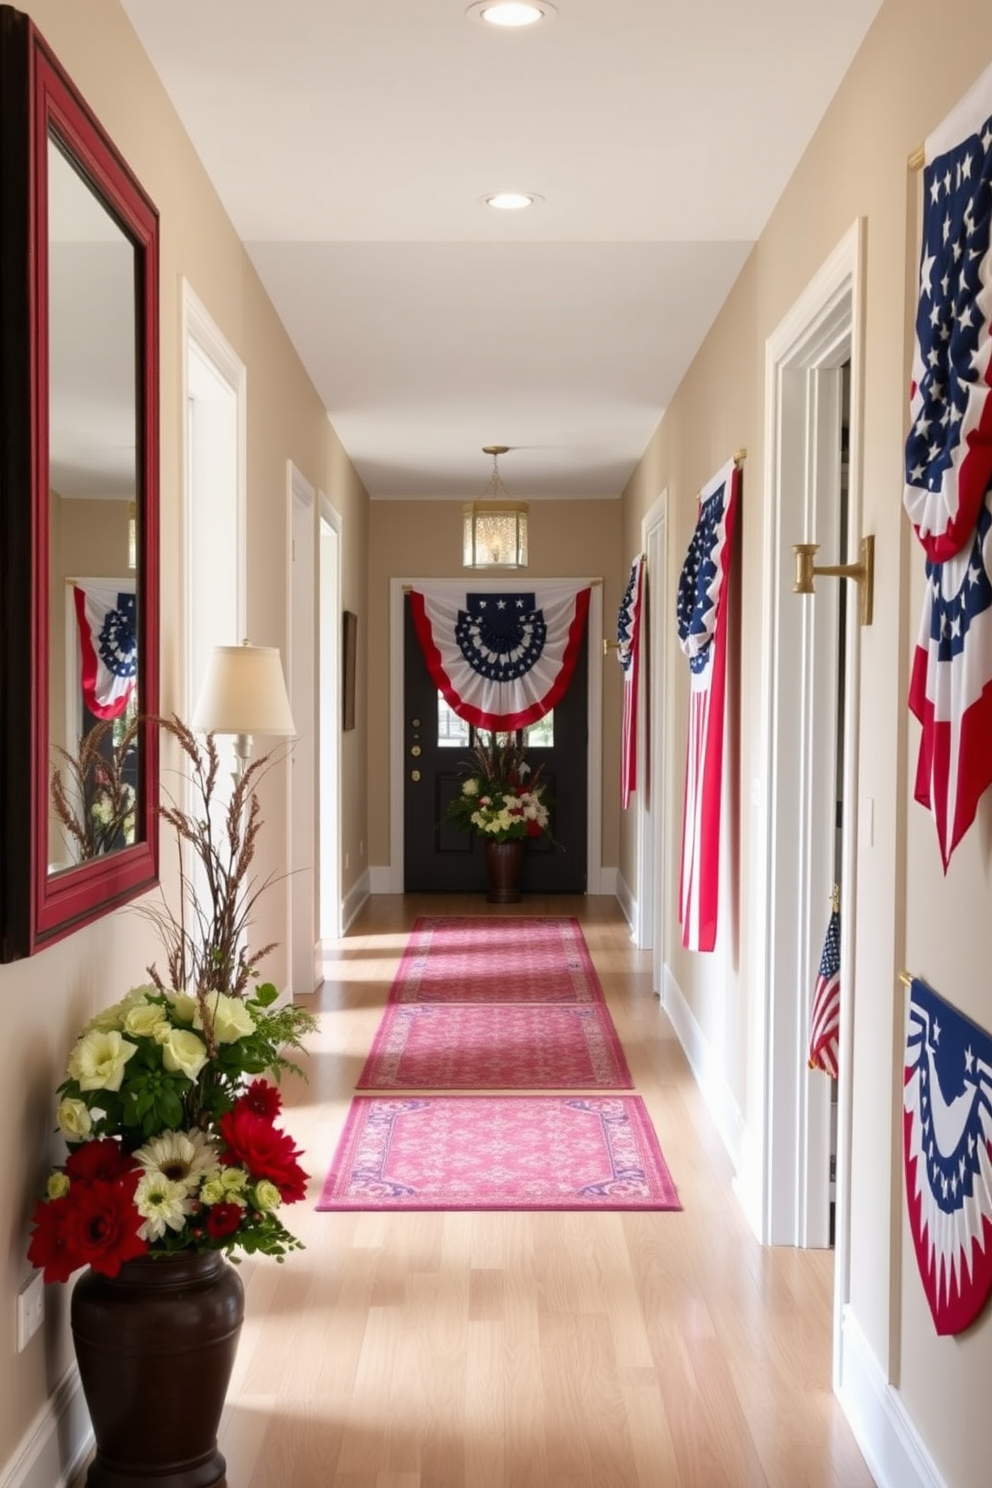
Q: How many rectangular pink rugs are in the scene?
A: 3